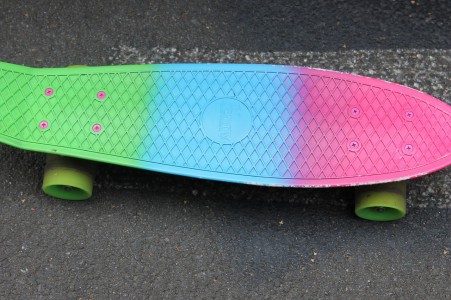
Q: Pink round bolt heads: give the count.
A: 8